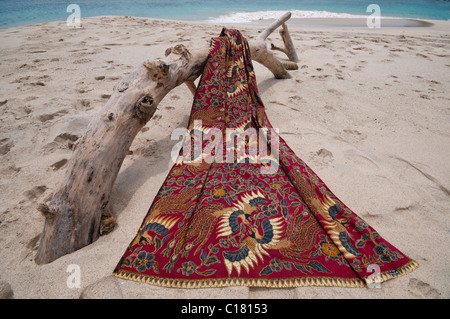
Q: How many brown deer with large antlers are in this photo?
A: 0